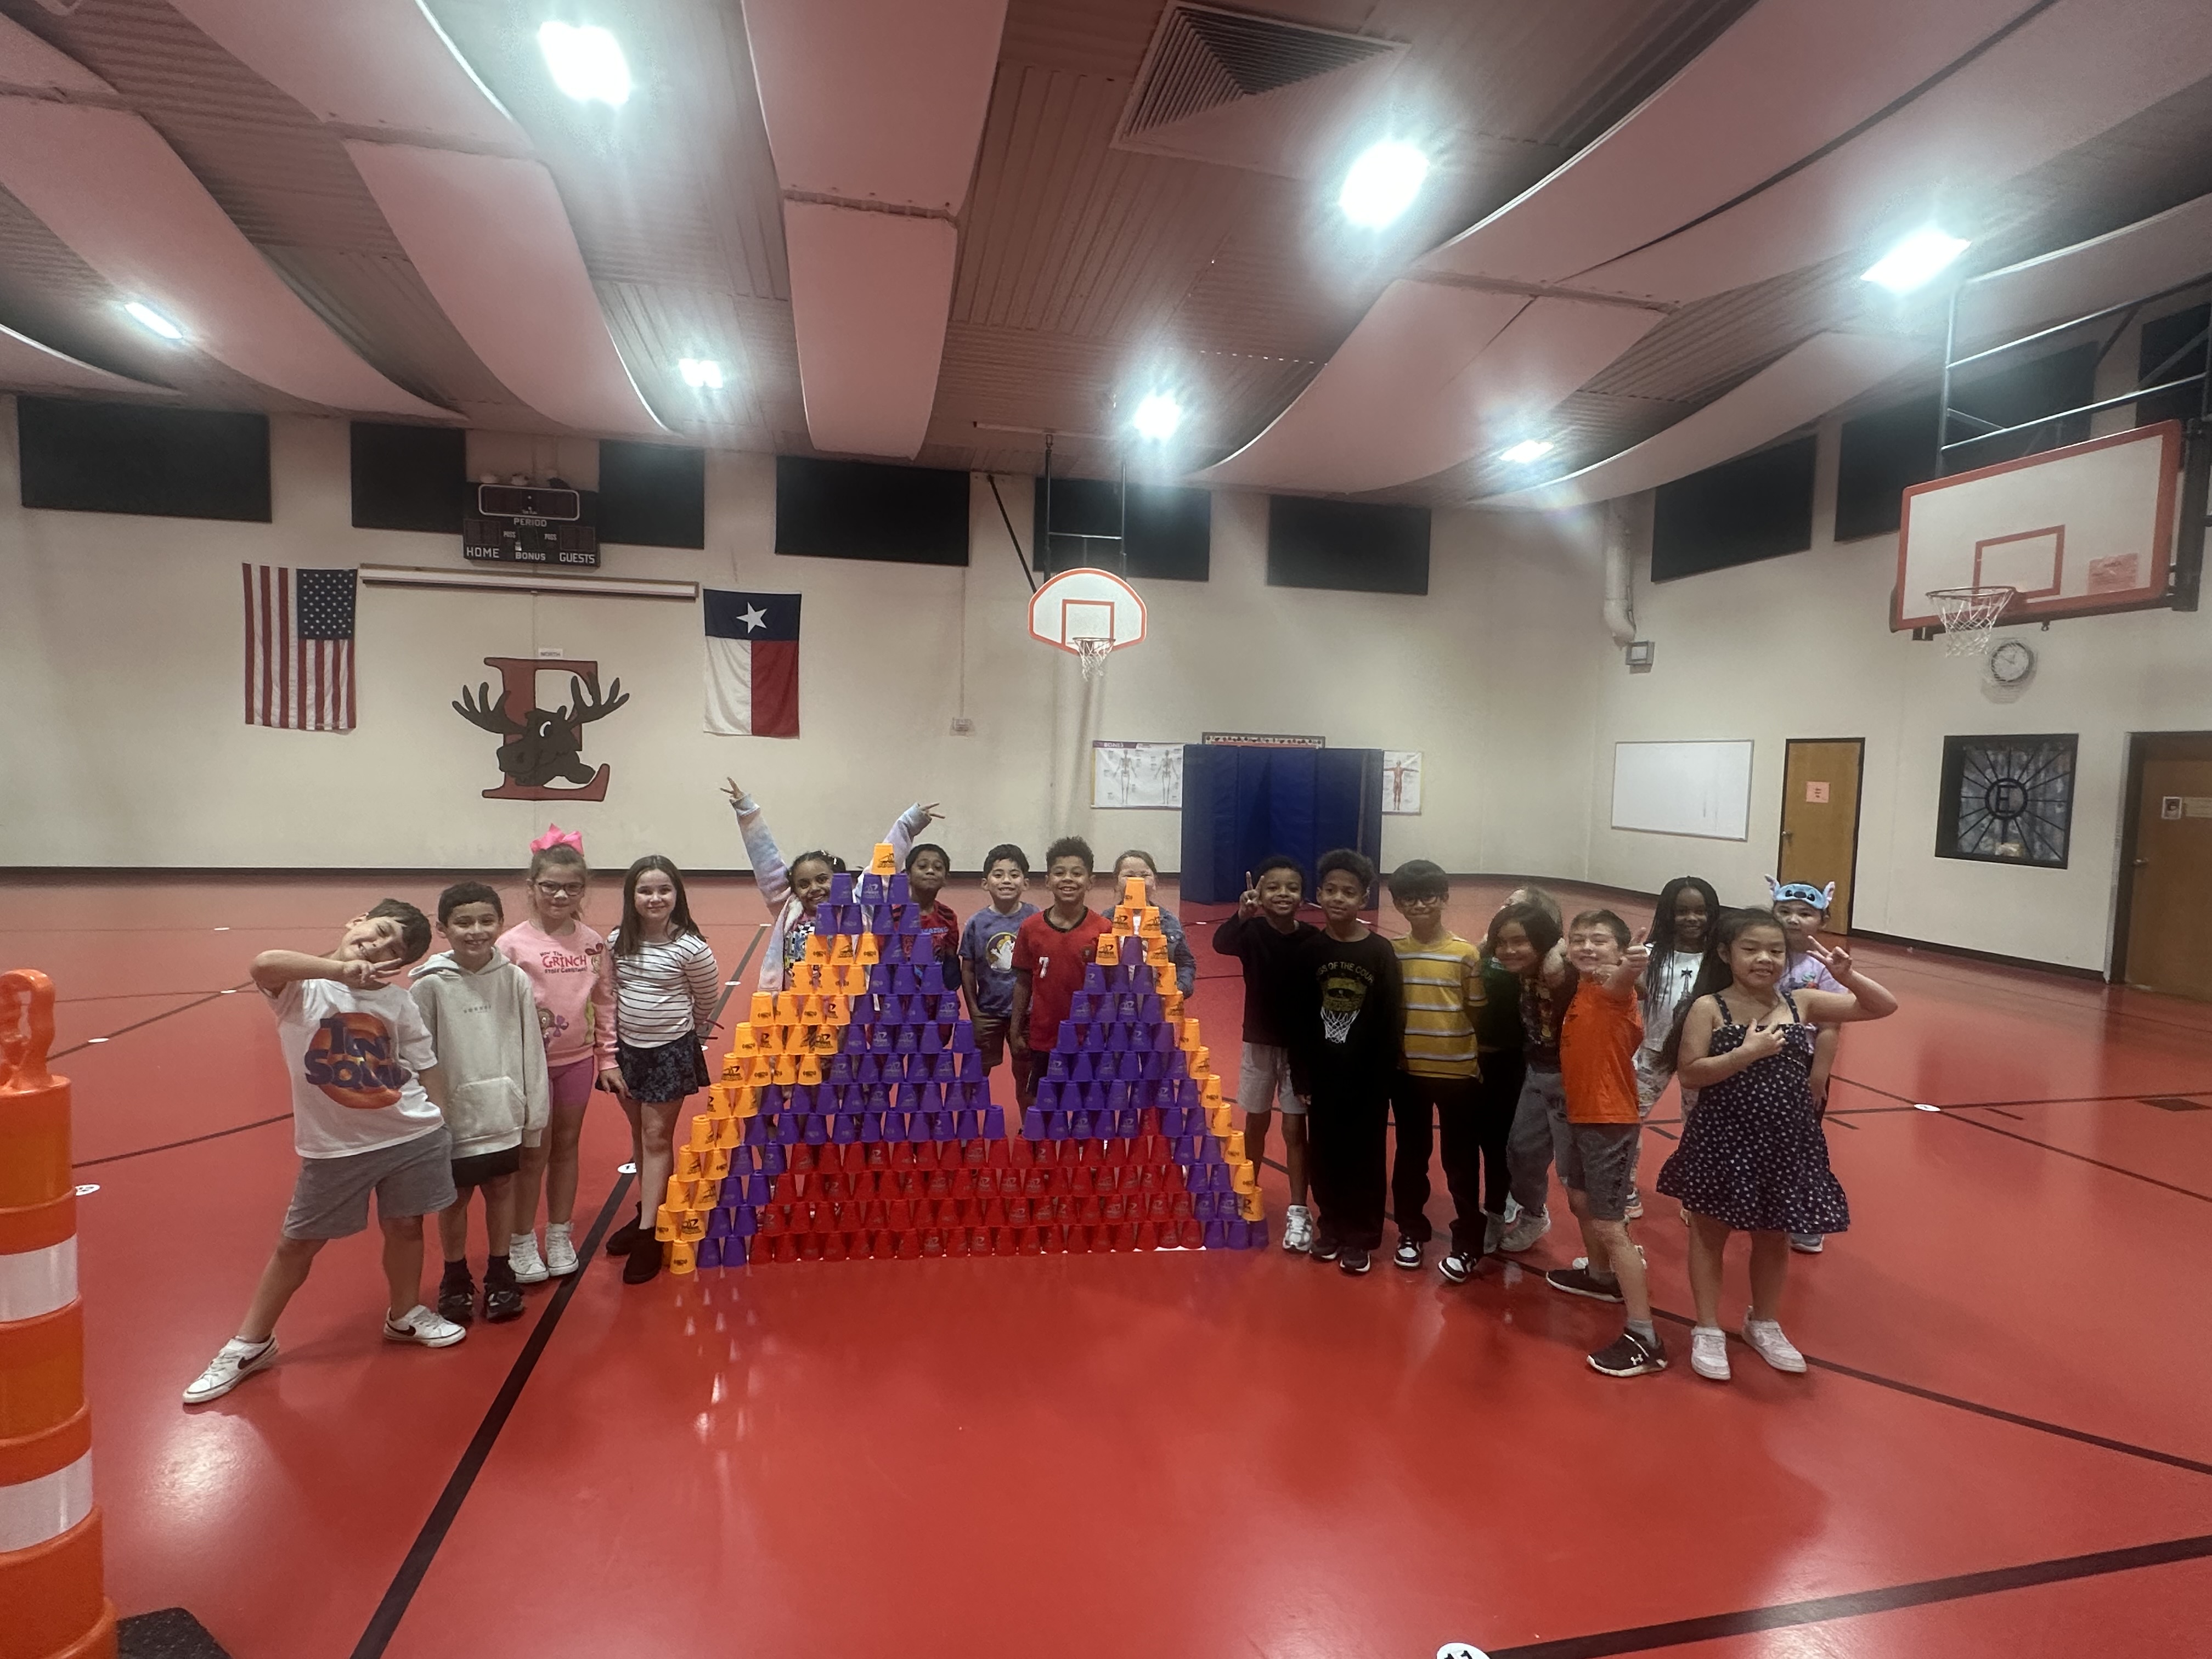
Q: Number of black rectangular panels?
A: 9